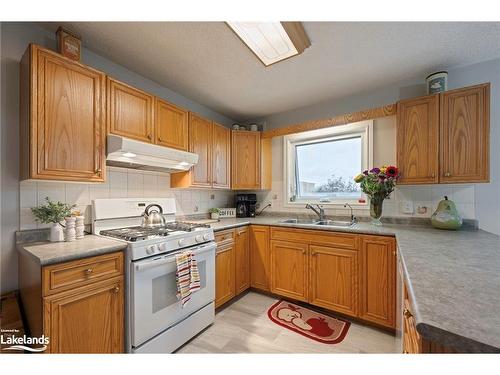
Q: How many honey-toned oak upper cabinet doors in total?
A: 8